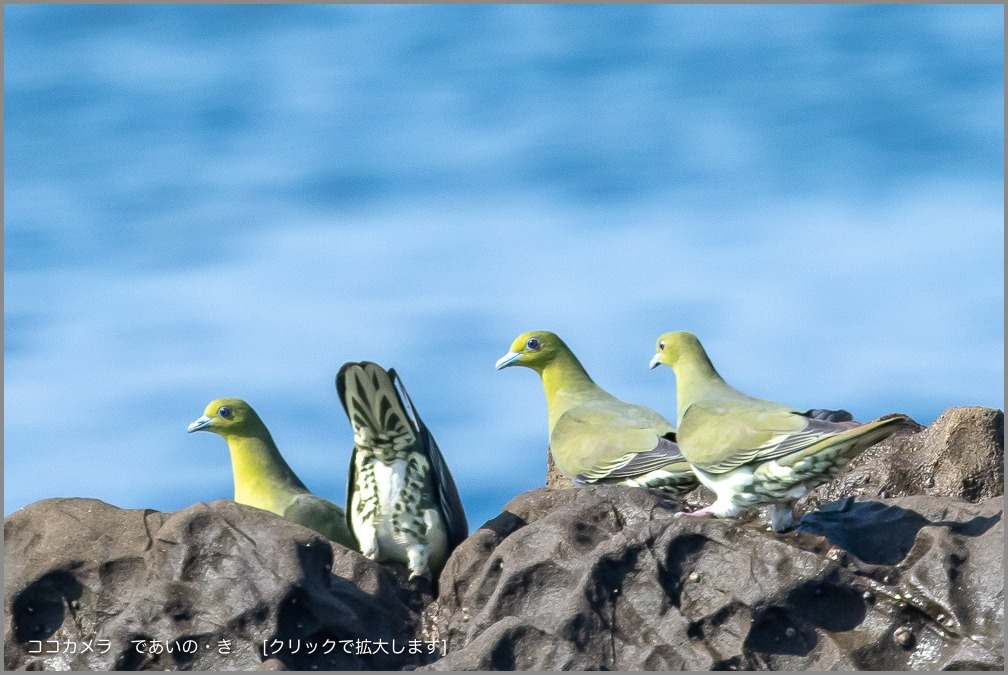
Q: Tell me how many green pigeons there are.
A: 4